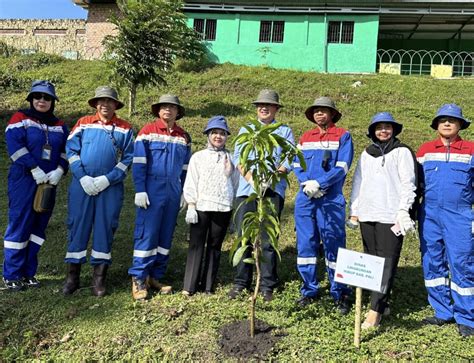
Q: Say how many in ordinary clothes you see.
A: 3